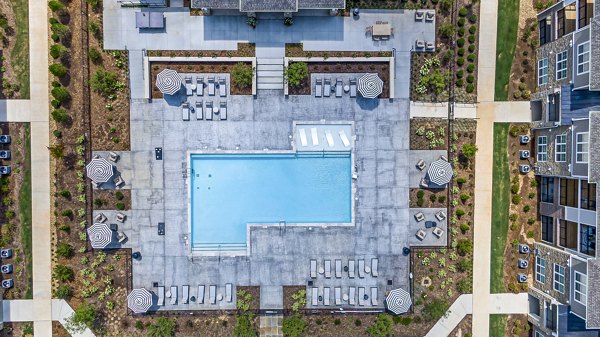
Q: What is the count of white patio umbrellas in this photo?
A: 7